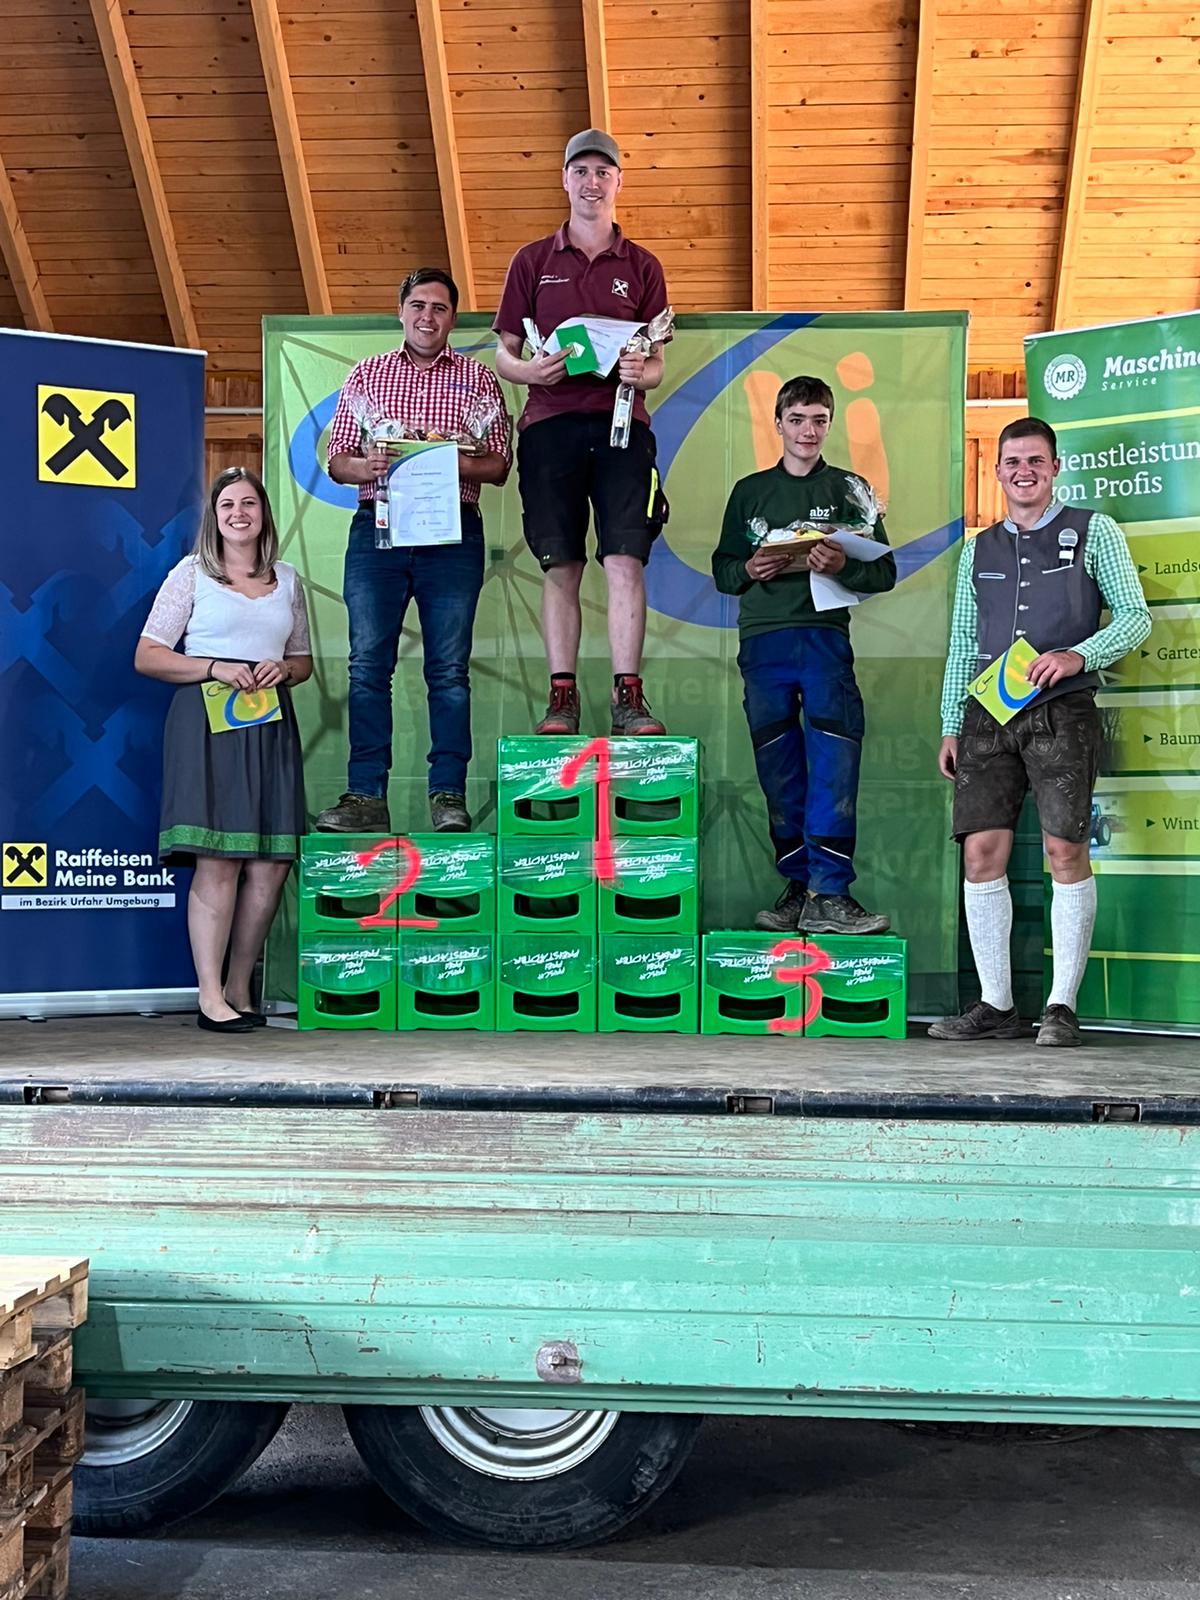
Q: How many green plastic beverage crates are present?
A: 12